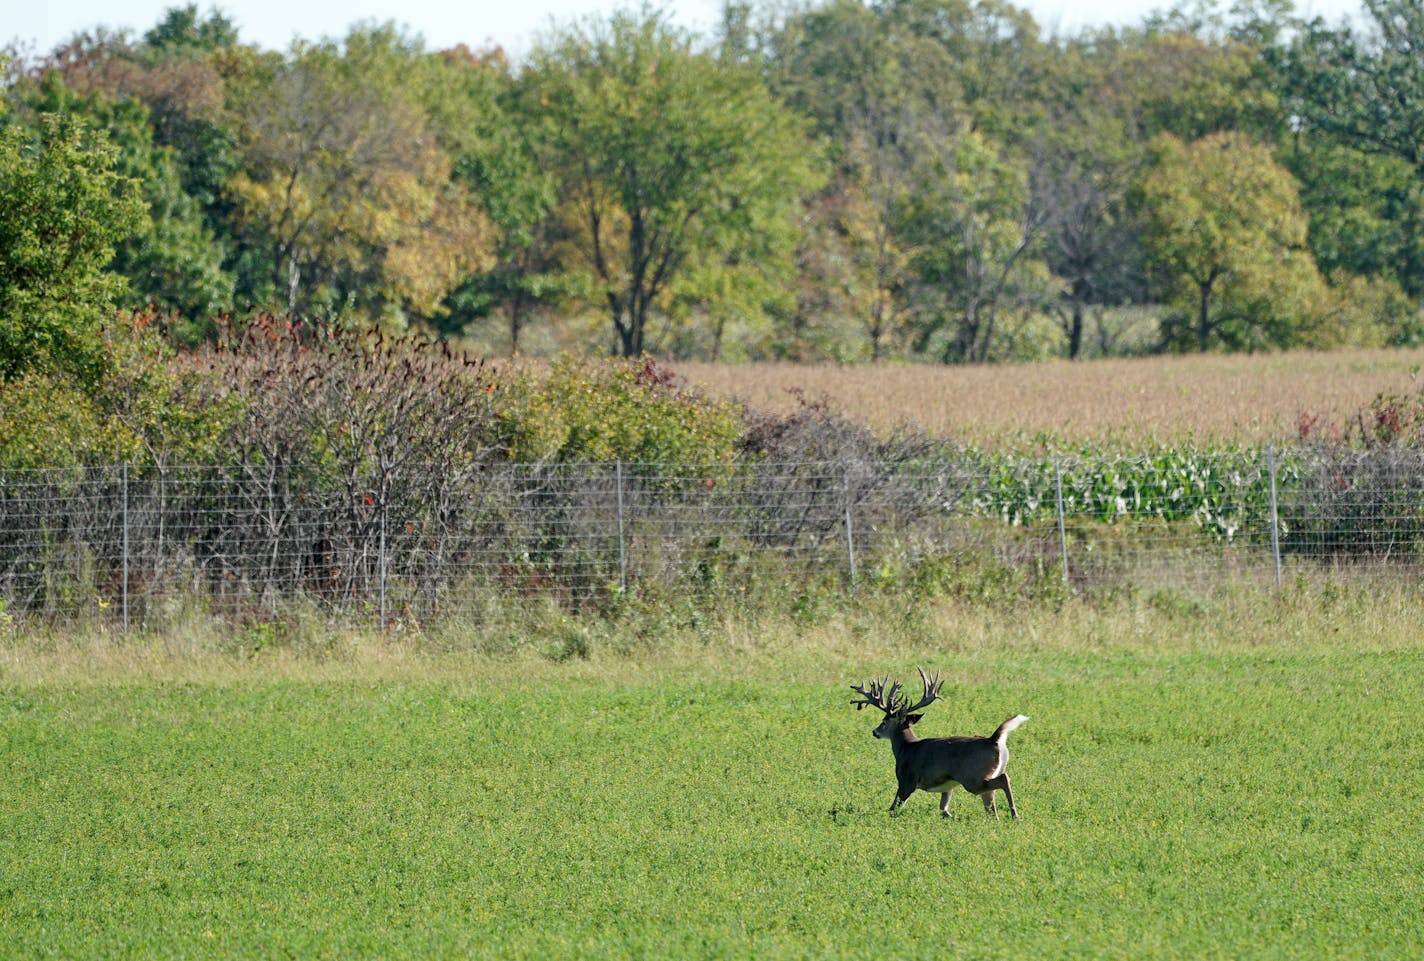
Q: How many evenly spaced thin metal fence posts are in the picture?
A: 6